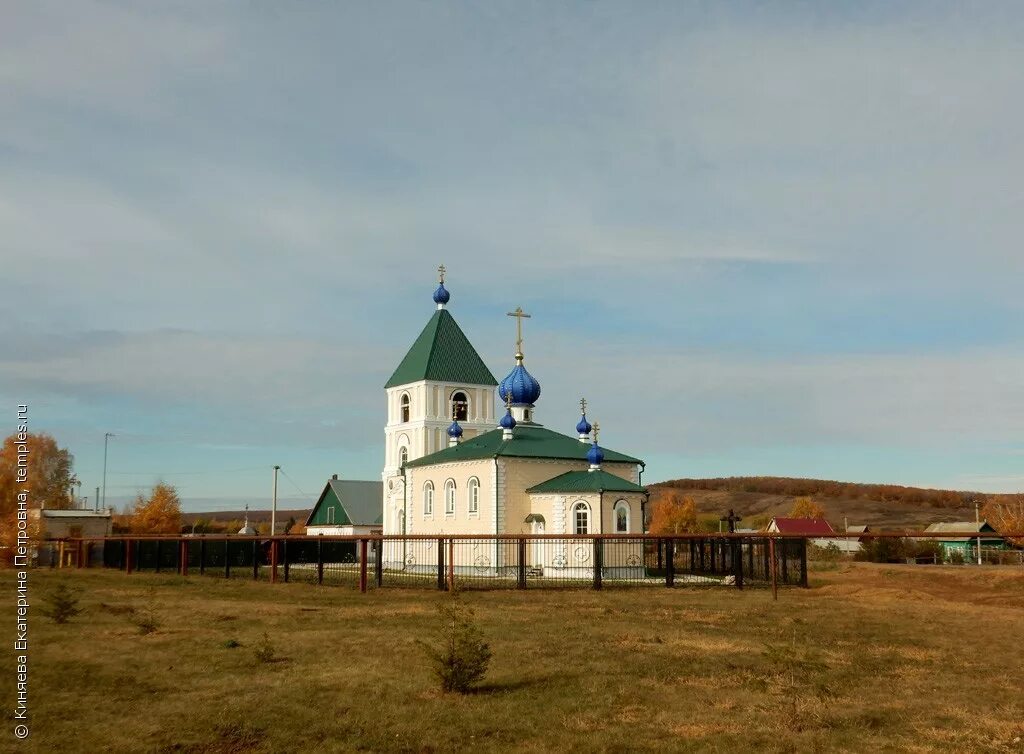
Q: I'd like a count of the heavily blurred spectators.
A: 0